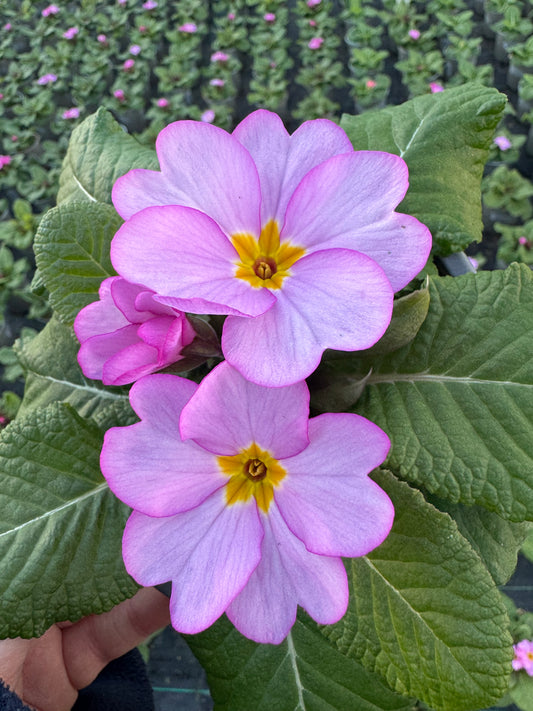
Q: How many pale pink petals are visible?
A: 10